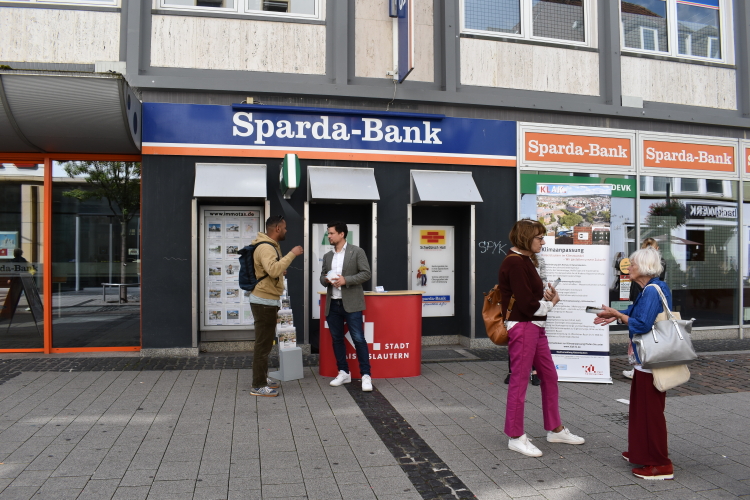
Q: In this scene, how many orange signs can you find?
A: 2